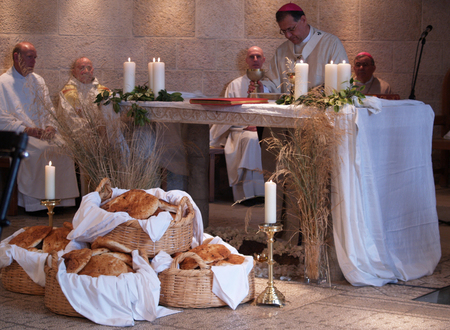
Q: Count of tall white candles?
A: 8